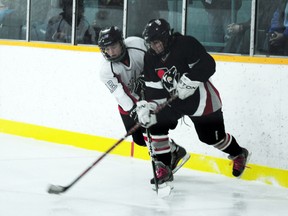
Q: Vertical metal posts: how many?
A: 5